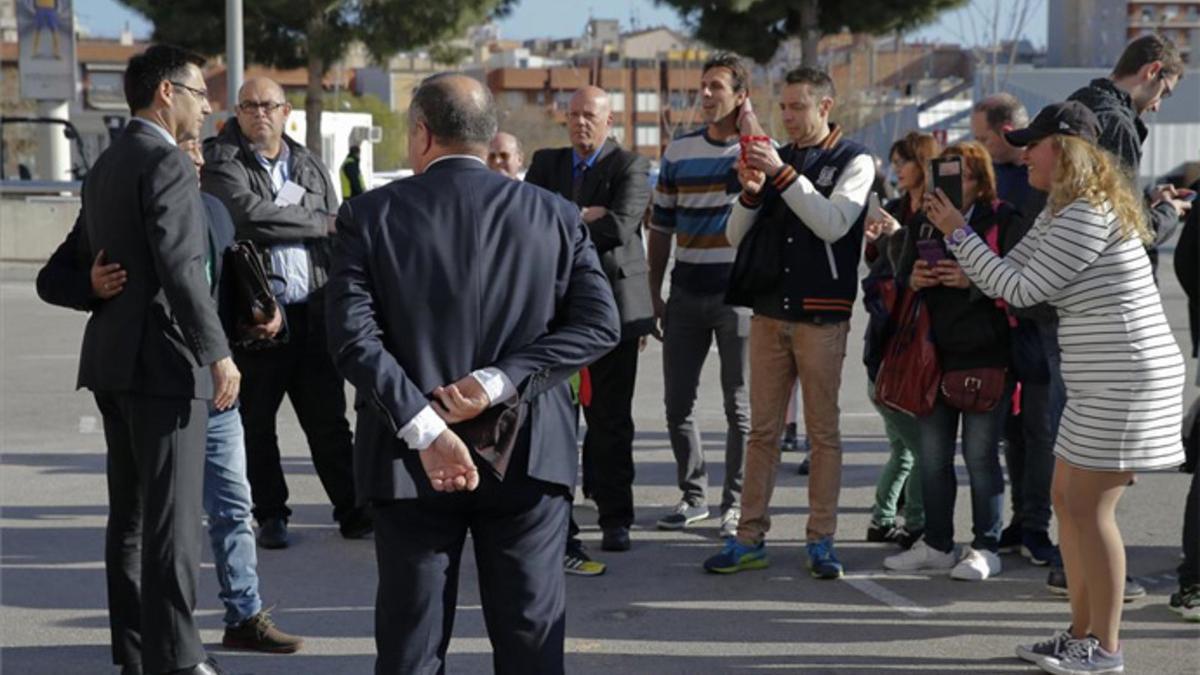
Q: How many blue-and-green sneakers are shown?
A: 2